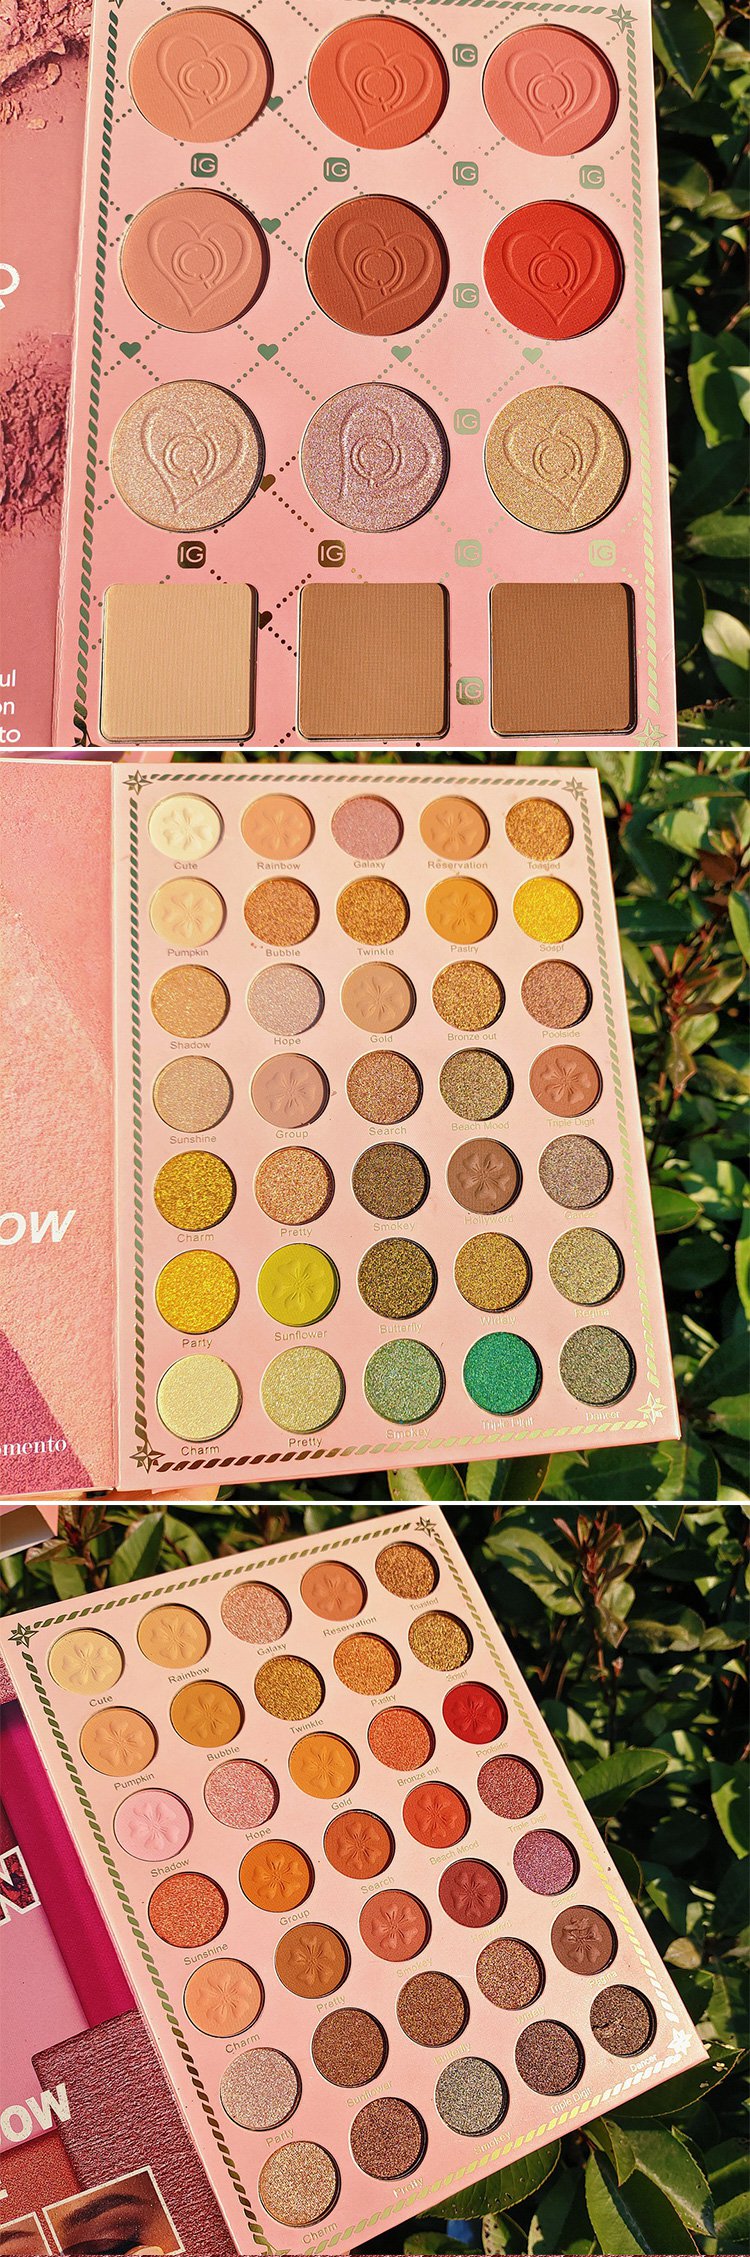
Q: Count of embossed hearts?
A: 9